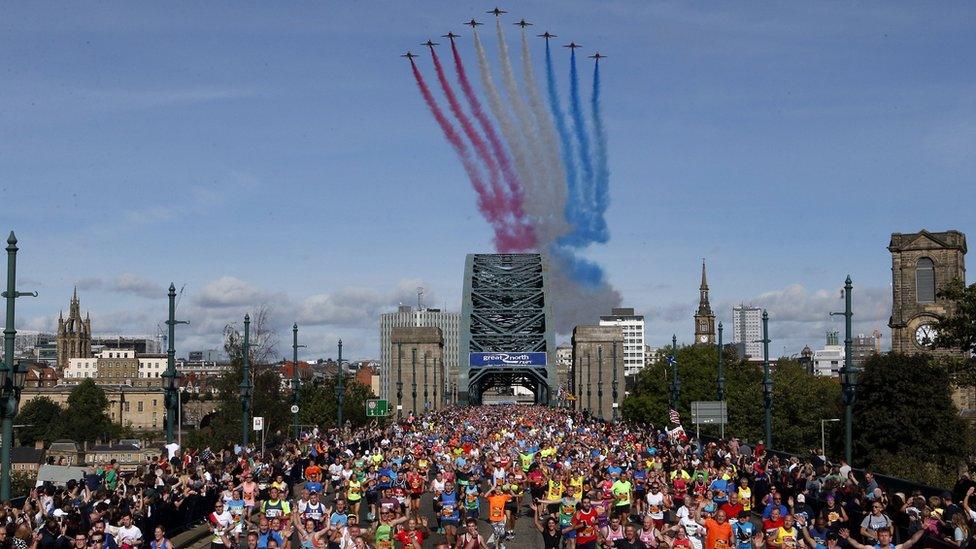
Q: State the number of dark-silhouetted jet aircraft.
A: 9